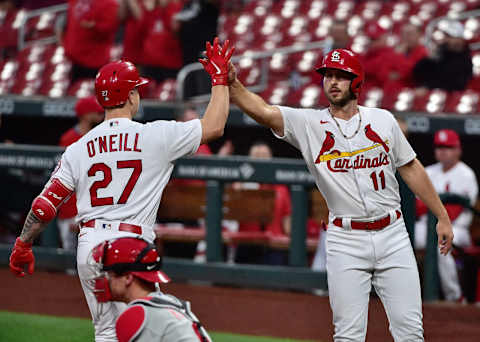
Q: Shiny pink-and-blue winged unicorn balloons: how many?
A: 0